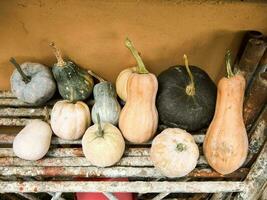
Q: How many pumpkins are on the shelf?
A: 11